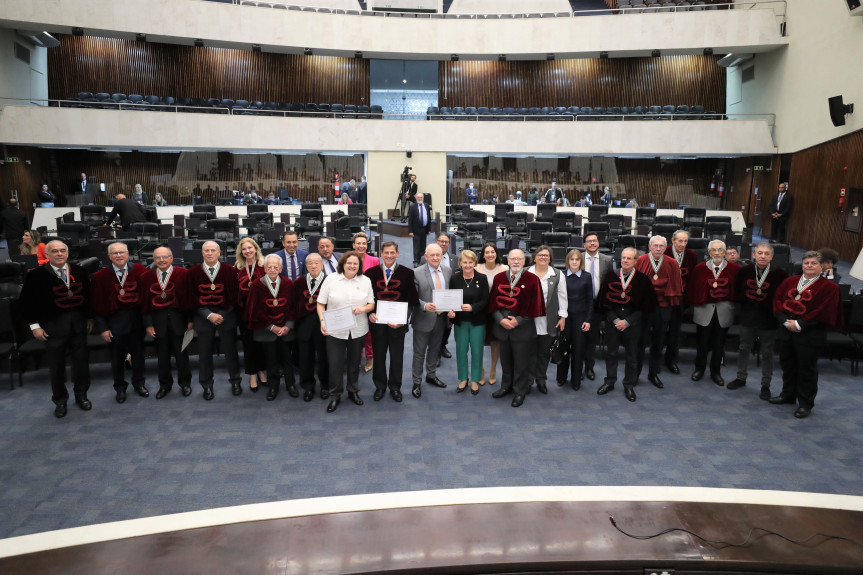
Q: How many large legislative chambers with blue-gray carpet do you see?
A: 1